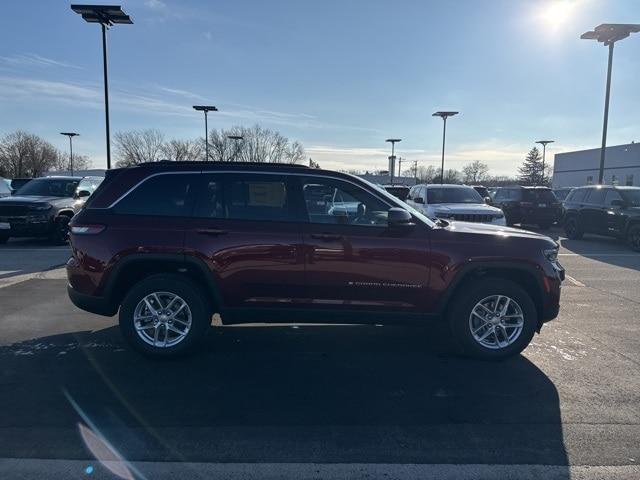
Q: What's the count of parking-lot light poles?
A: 8